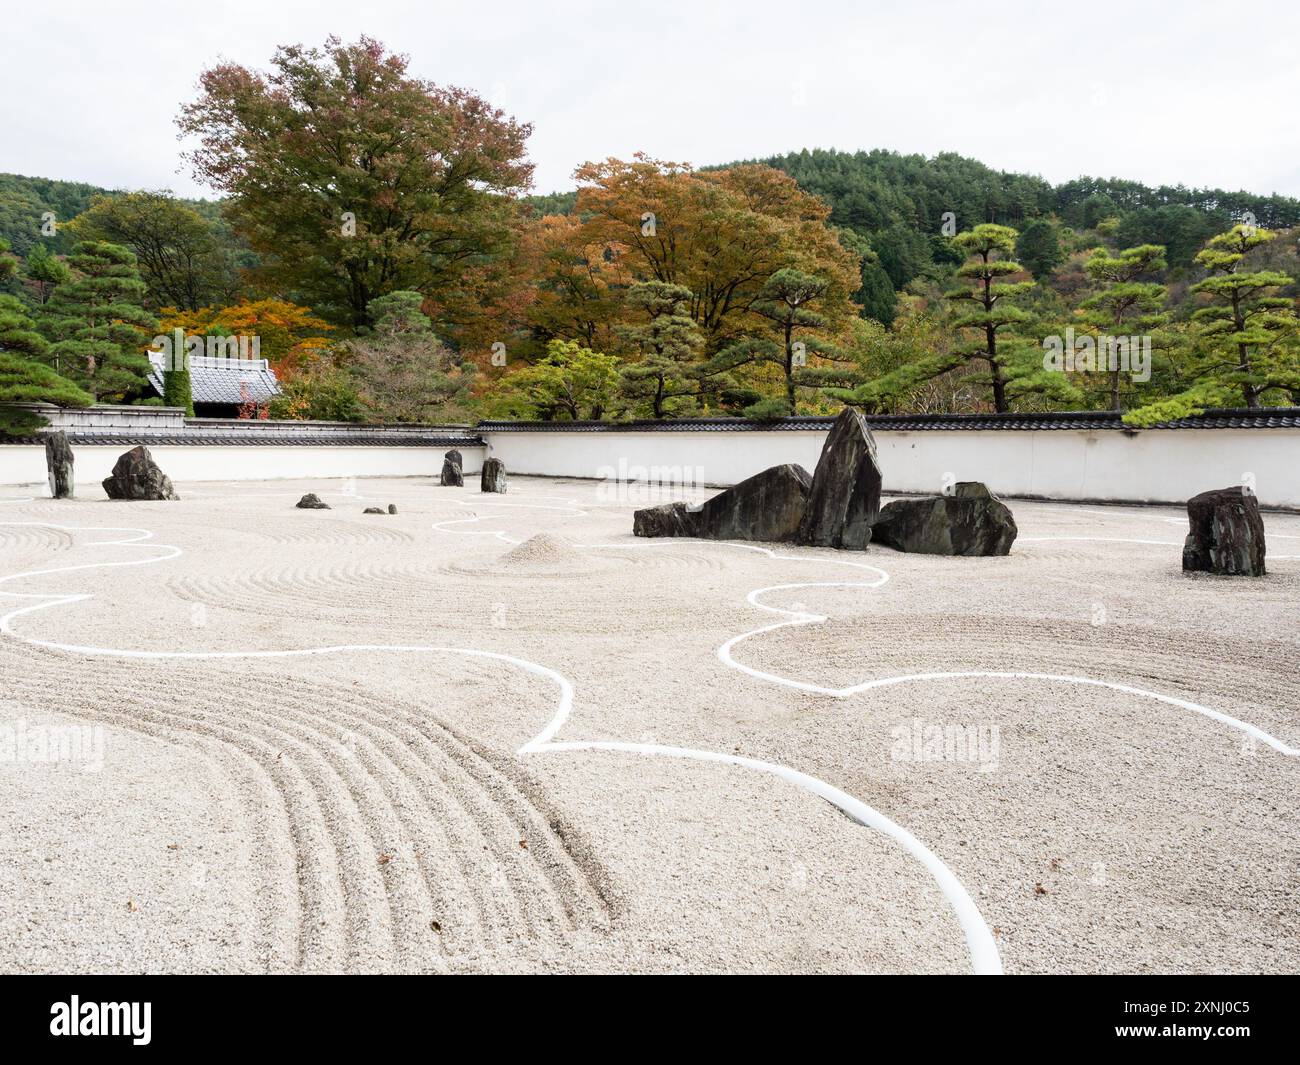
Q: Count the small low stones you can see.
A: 3